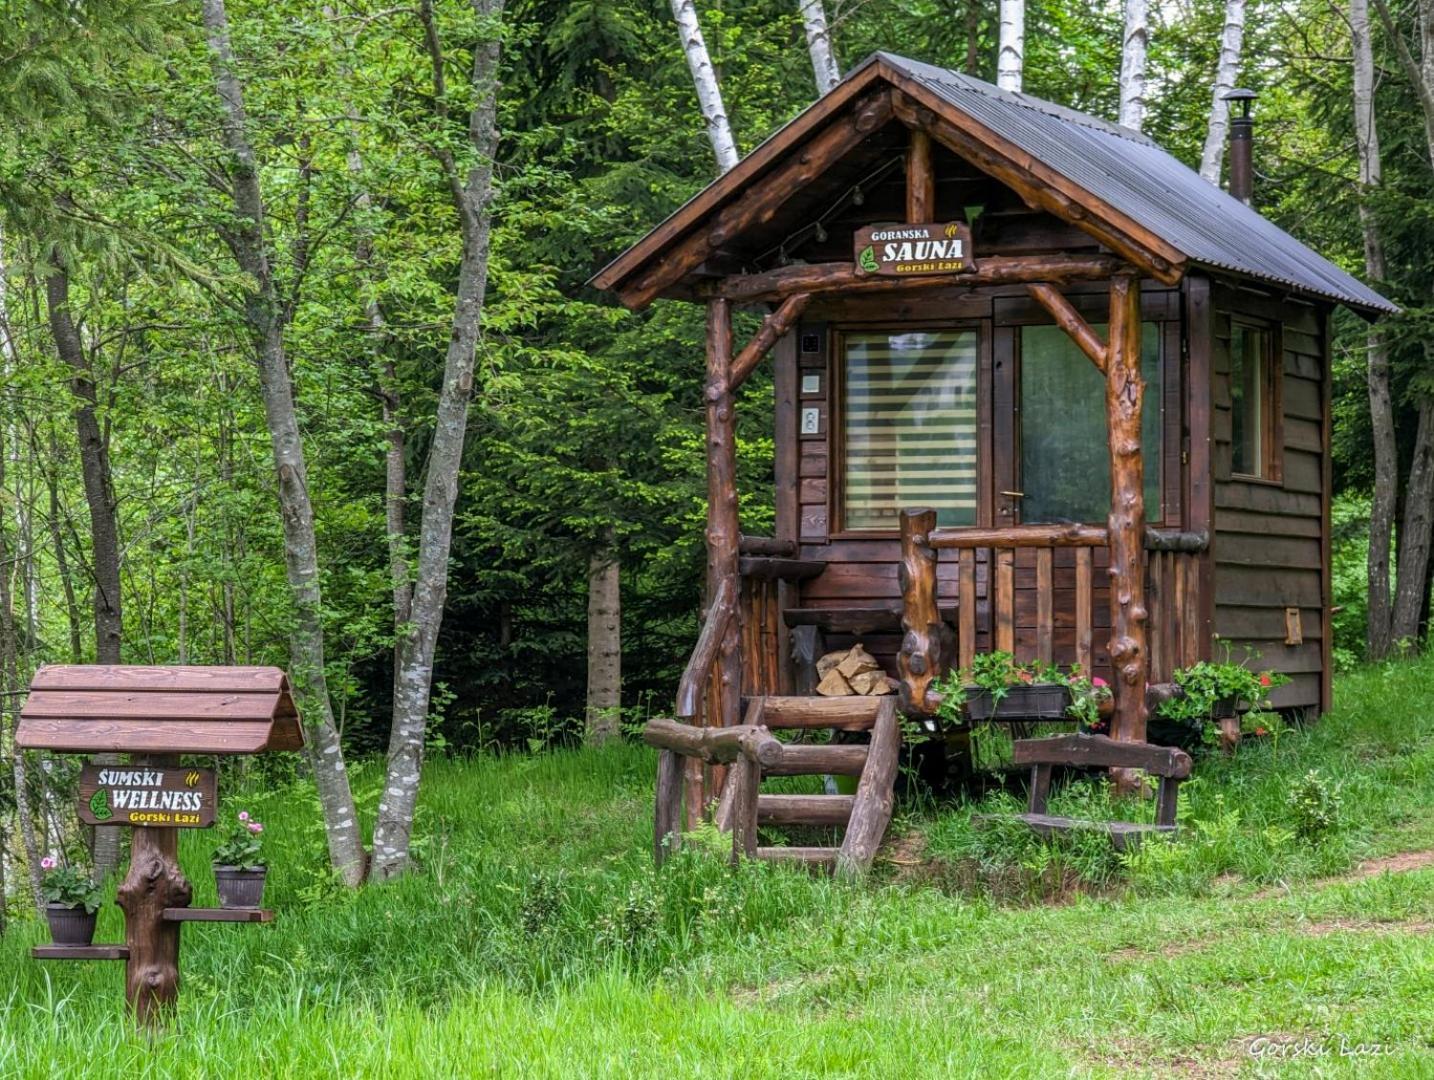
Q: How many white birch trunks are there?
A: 5